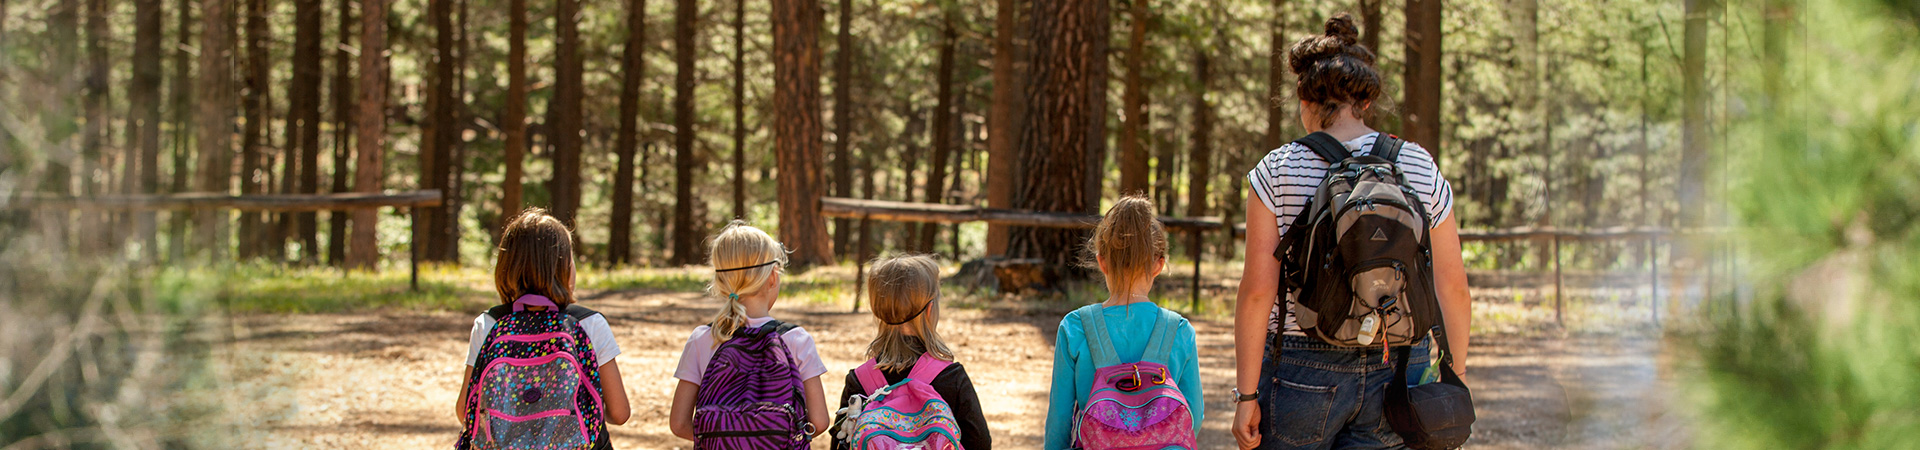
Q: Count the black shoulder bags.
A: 1